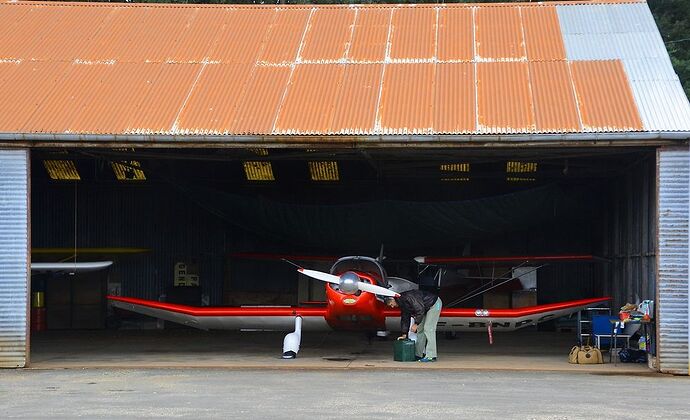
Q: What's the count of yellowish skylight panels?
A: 6